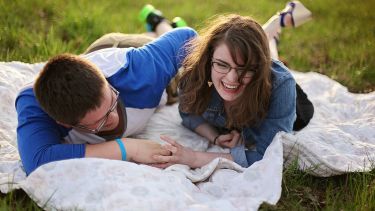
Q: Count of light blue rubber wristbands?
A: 1